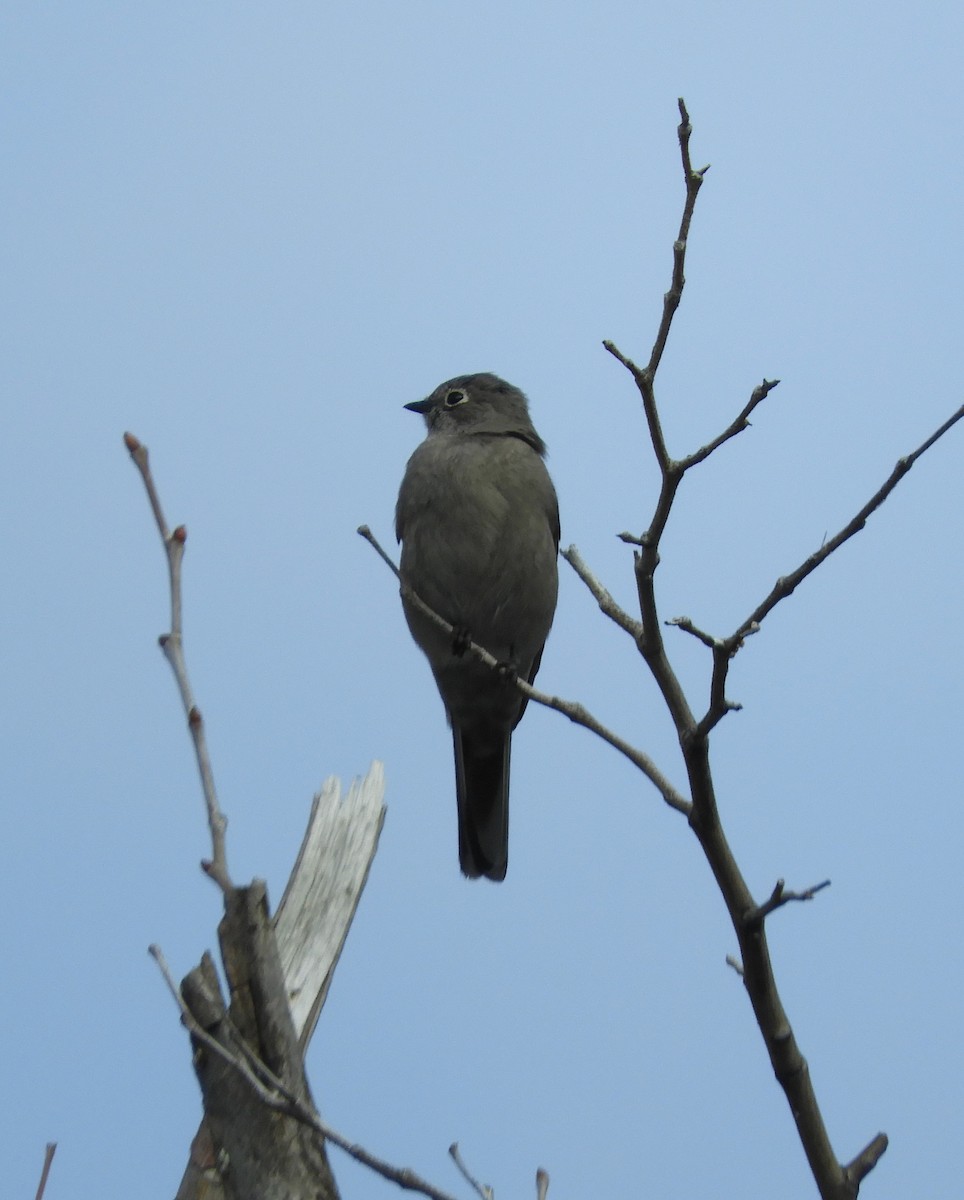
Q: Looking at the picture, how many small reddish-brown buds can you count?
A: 5